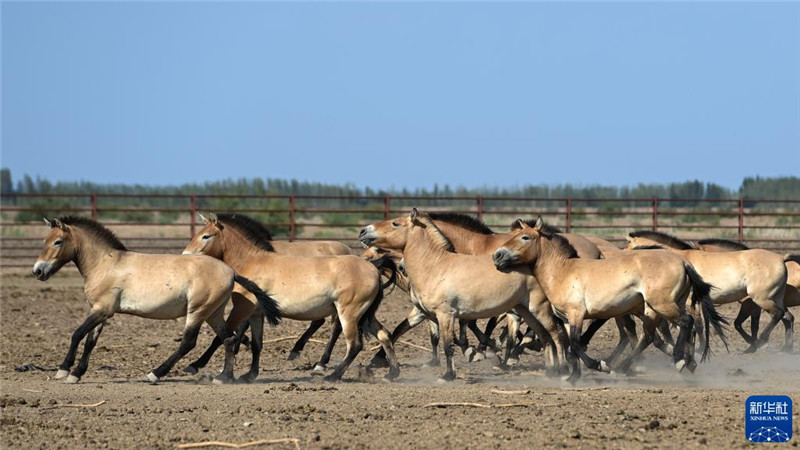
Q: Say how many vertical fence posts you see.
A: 8